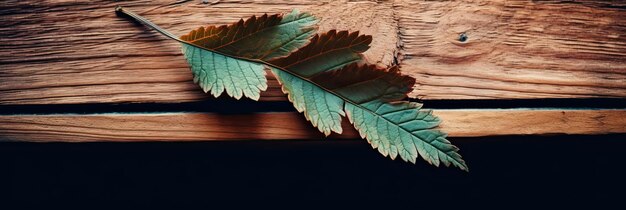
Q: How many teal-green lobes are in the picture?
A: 3